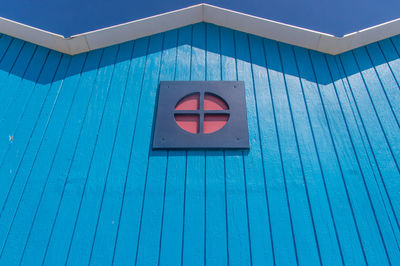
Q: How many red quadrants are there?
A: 4